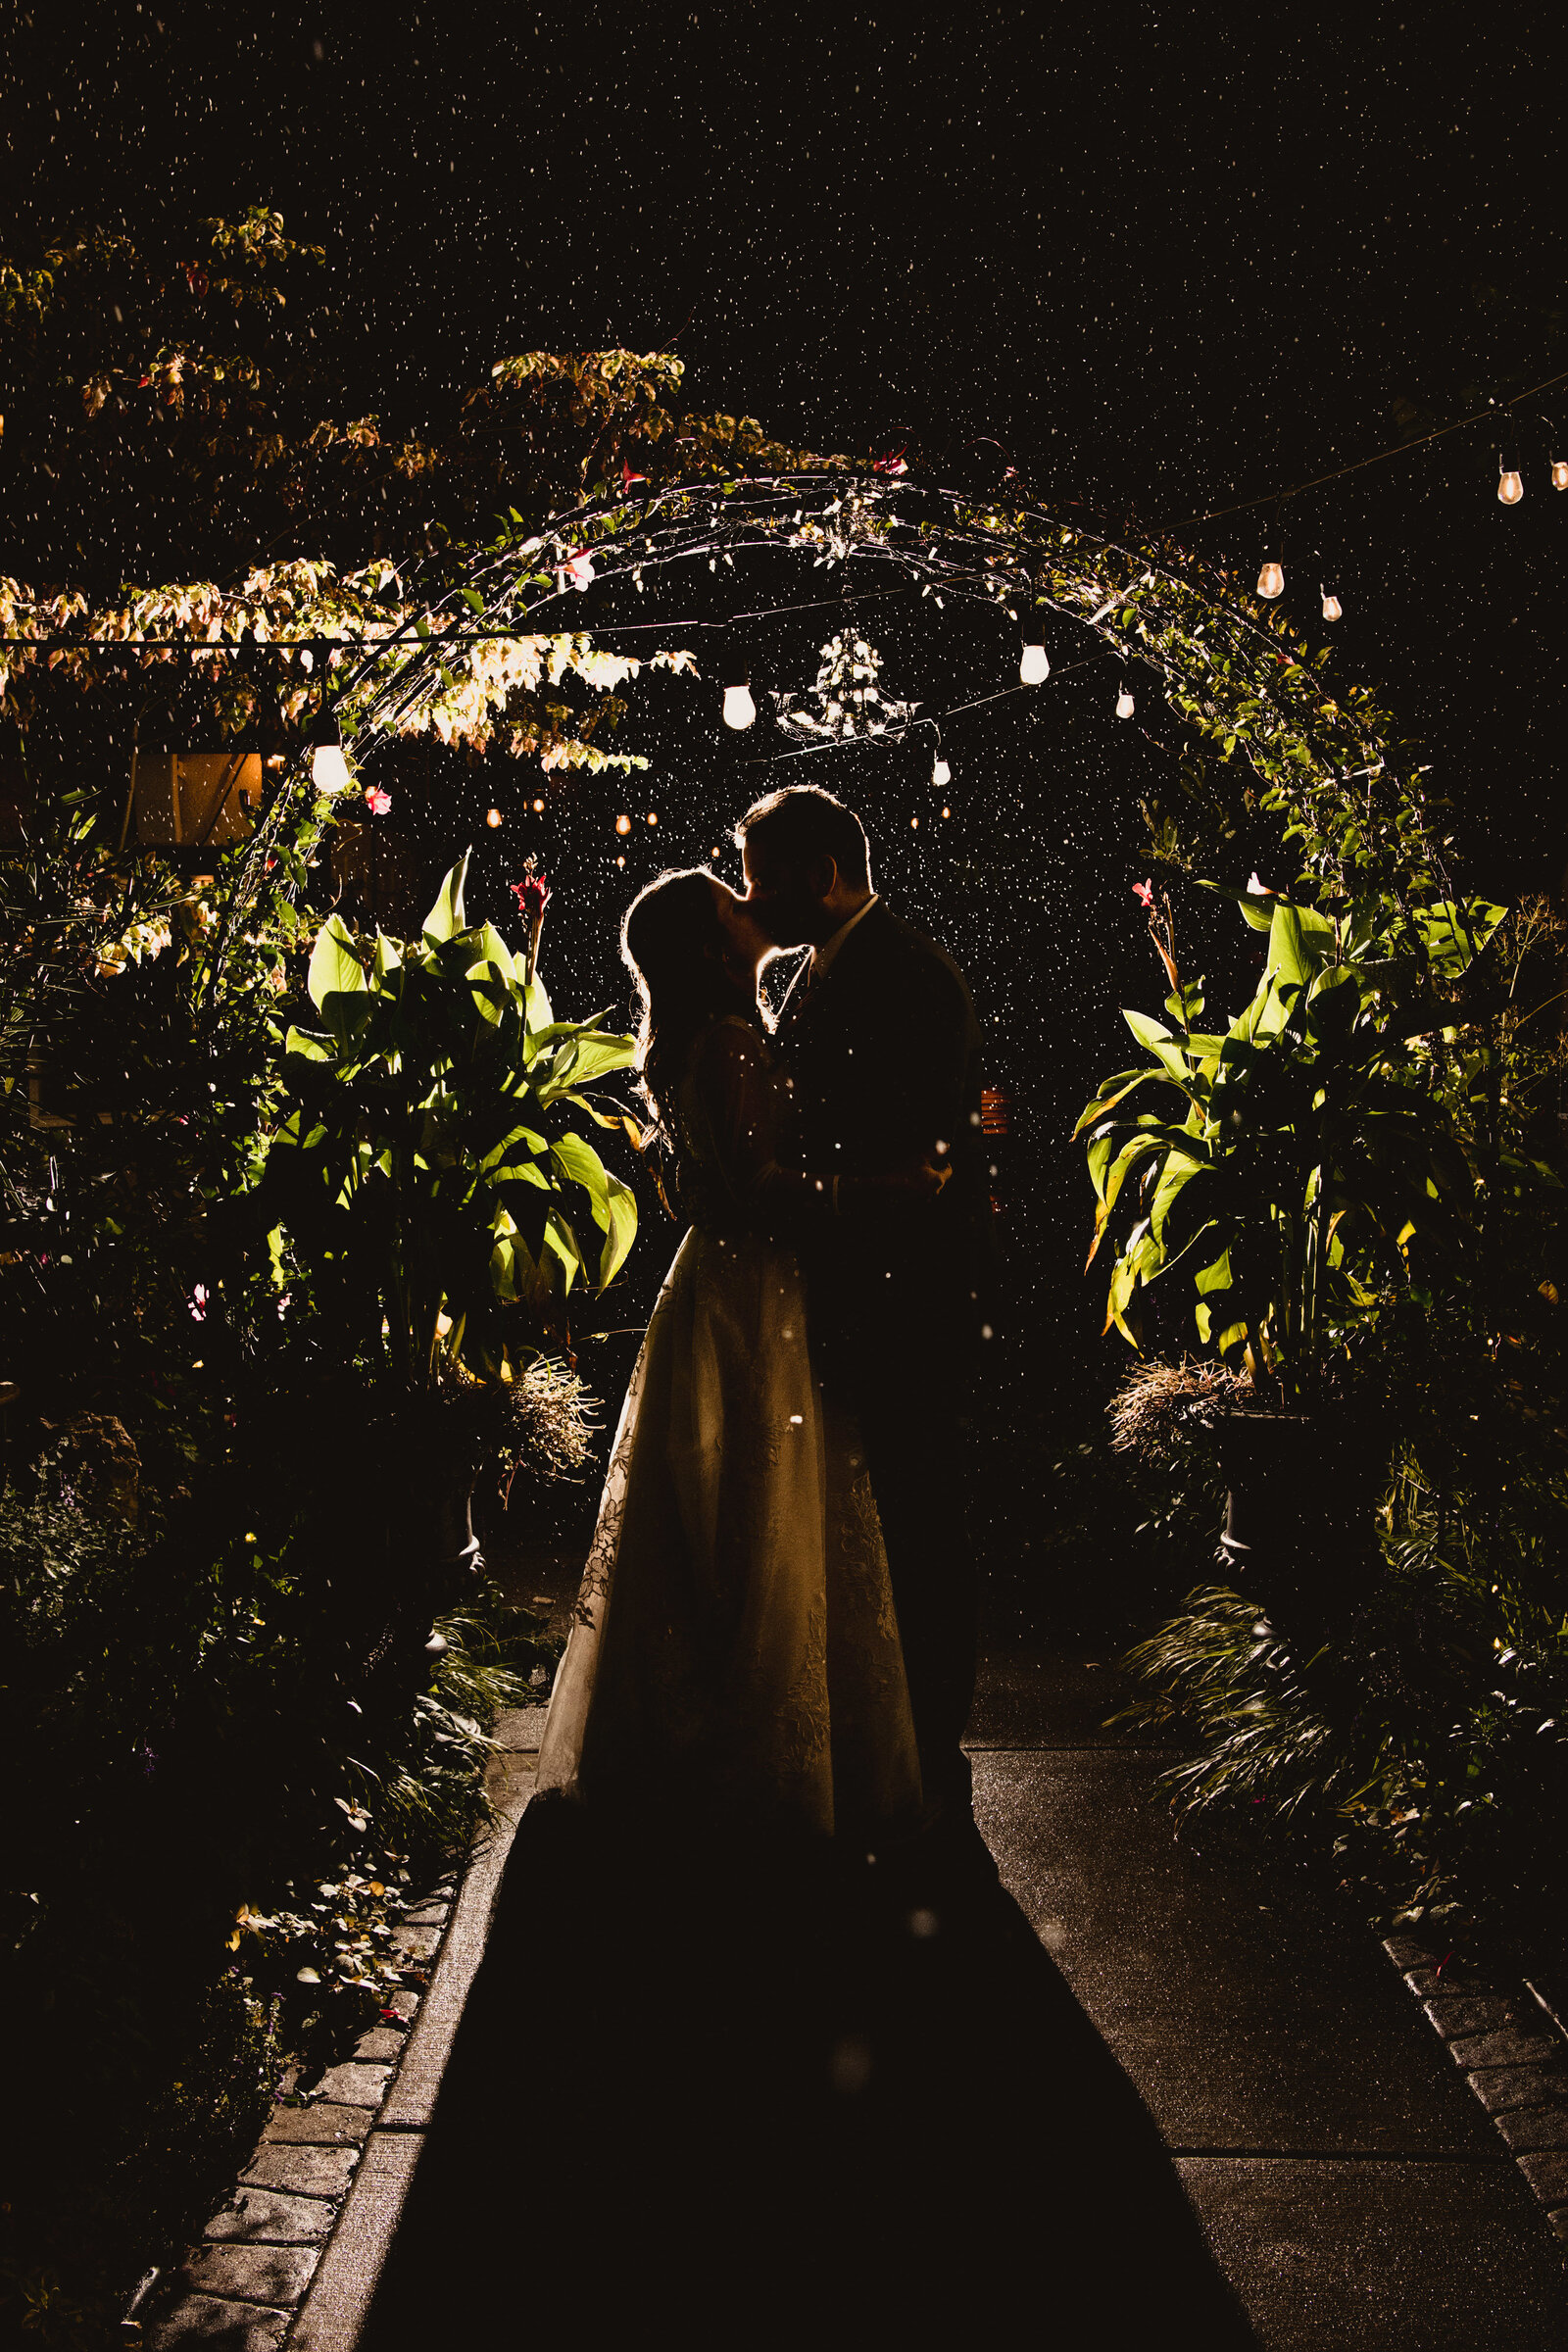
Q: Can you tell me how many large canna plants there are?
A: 2